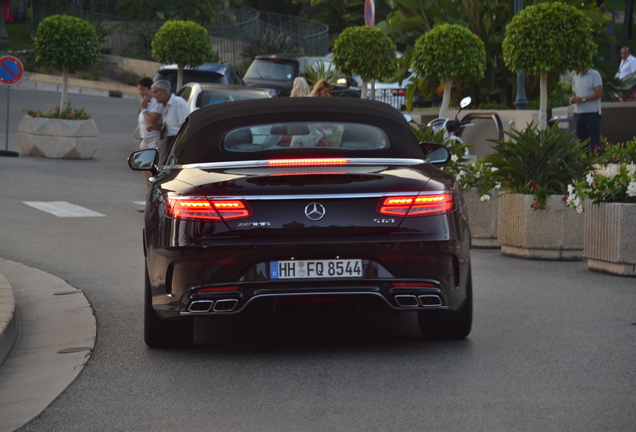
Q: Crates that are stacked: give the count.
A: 0